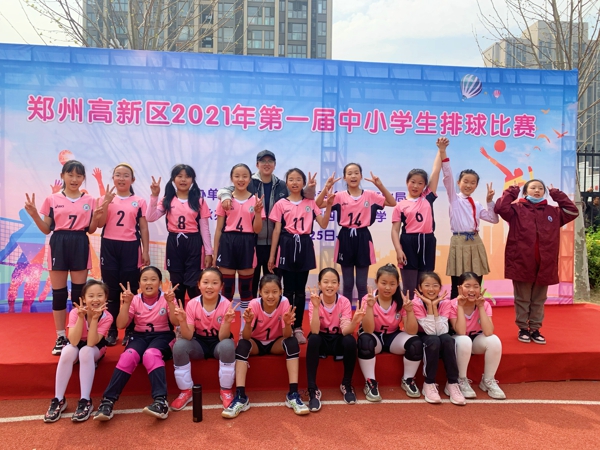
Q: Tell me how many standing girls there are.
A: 9